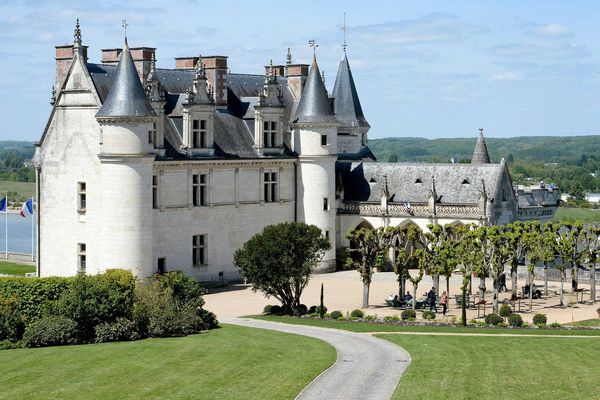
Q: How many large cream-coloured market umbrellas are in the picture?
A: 0